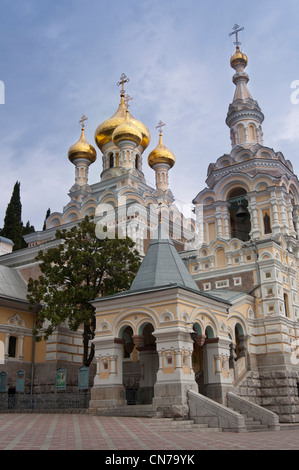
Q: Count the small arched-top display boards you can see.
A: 4